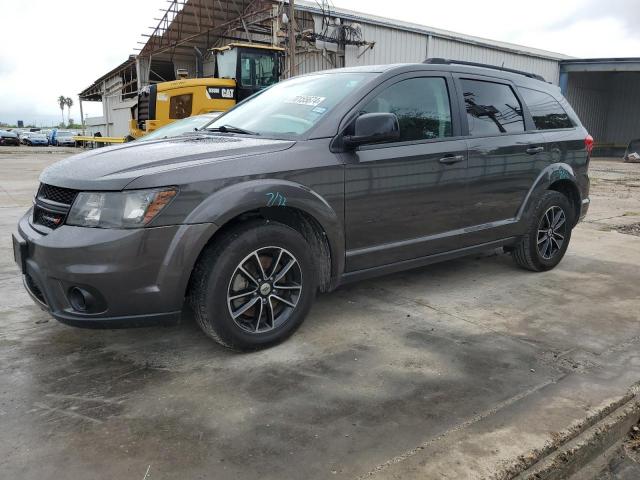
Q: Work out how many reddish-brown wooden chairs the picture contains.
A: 0